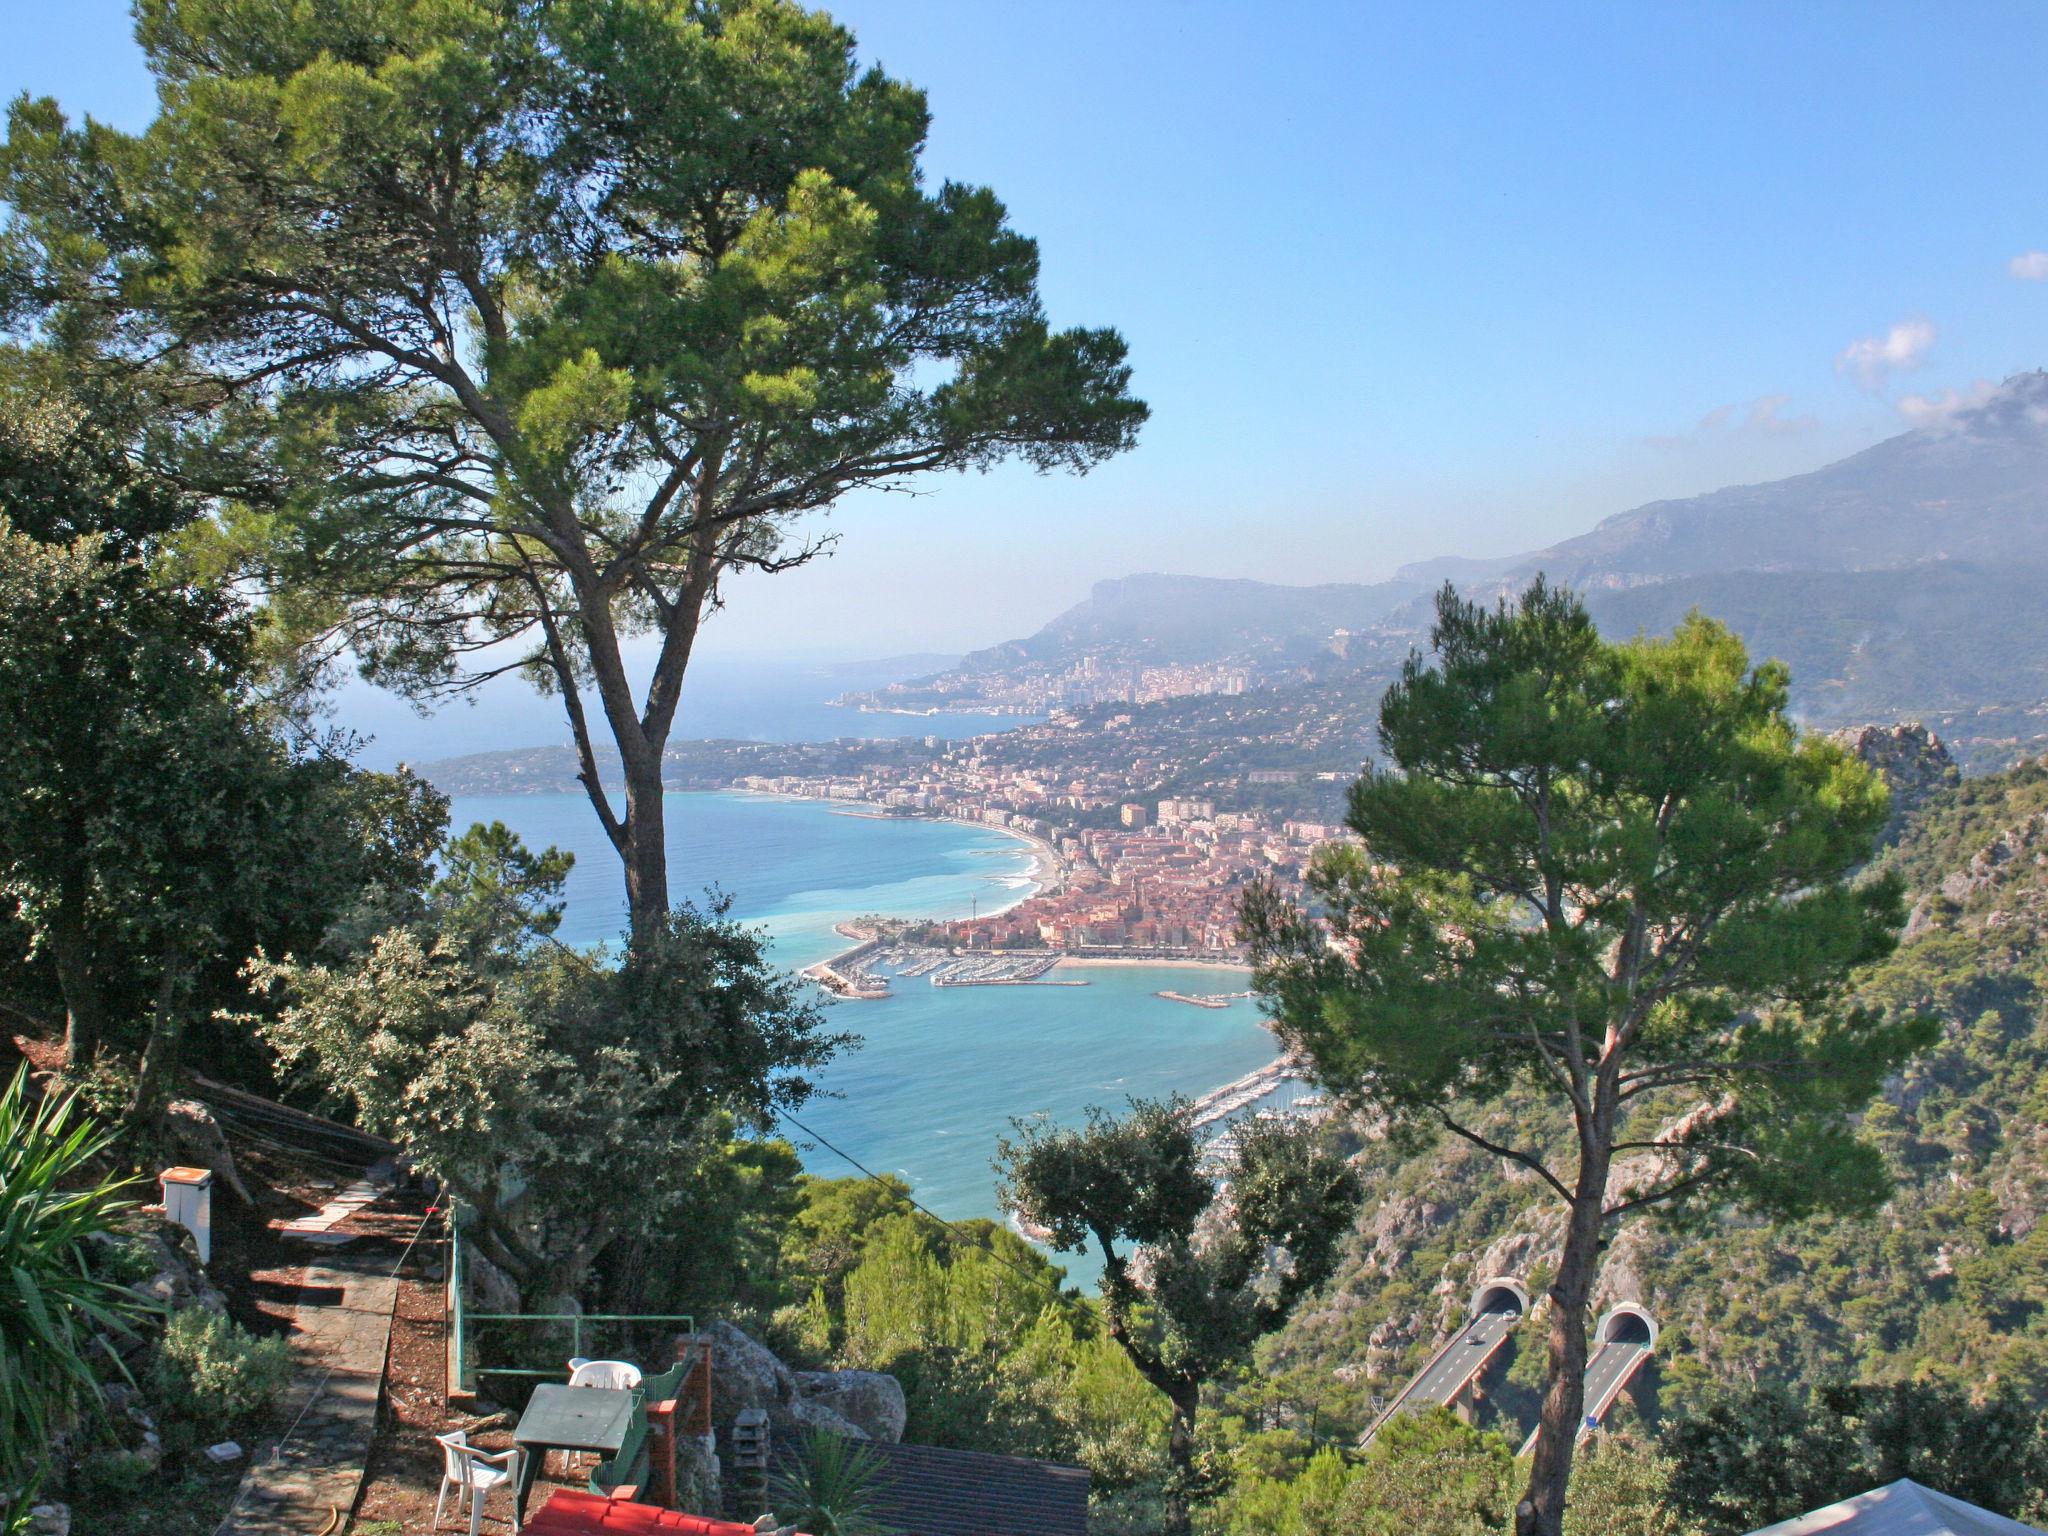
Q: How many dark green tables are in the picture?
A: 1